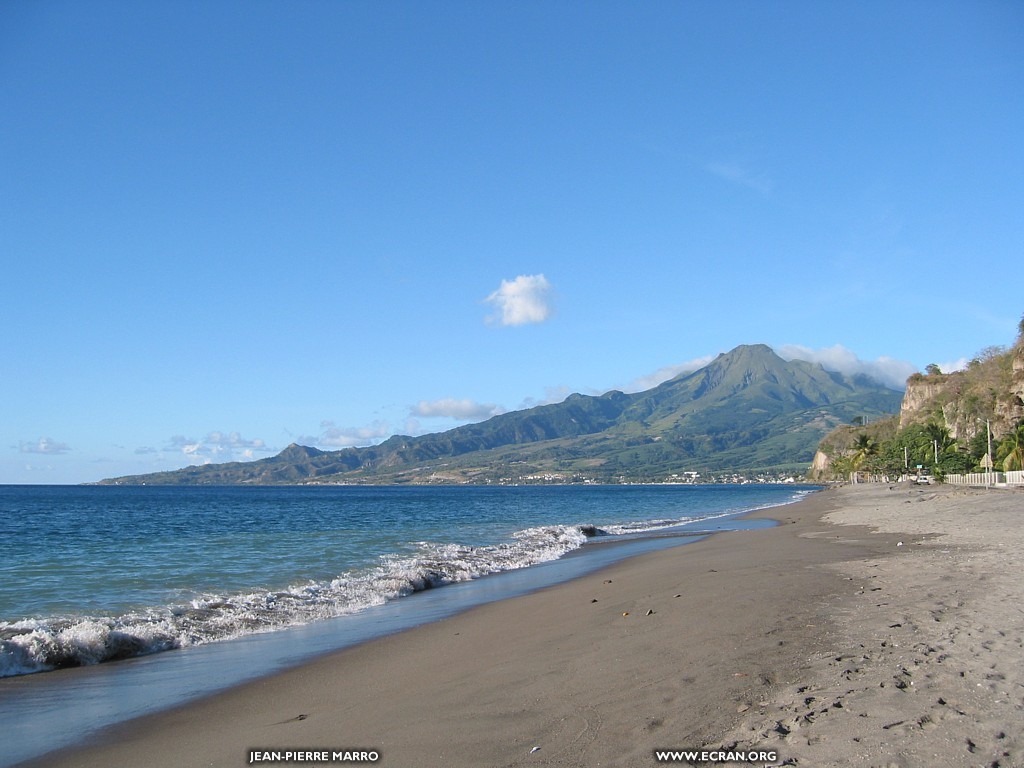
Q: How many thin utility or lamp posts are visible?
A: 3